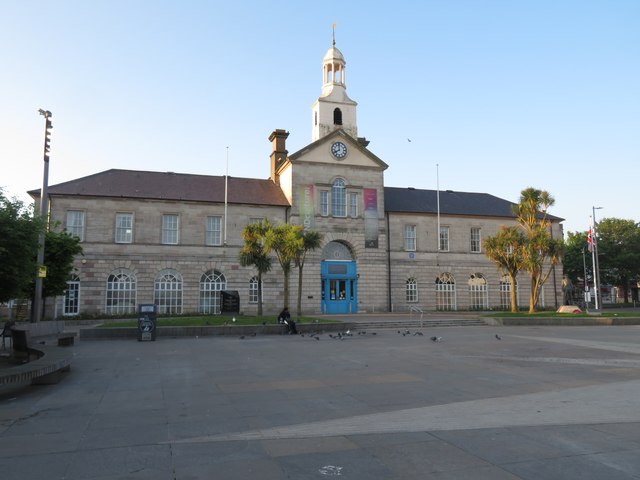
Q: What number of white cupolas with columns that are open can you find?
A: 1